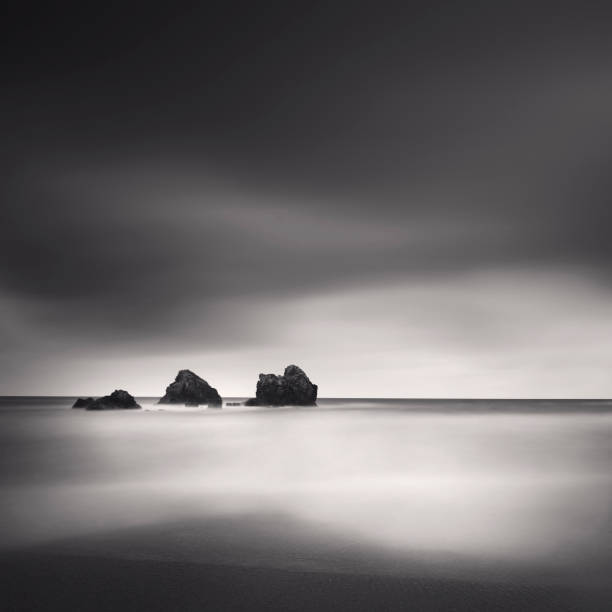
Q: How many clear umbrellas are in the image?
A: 0